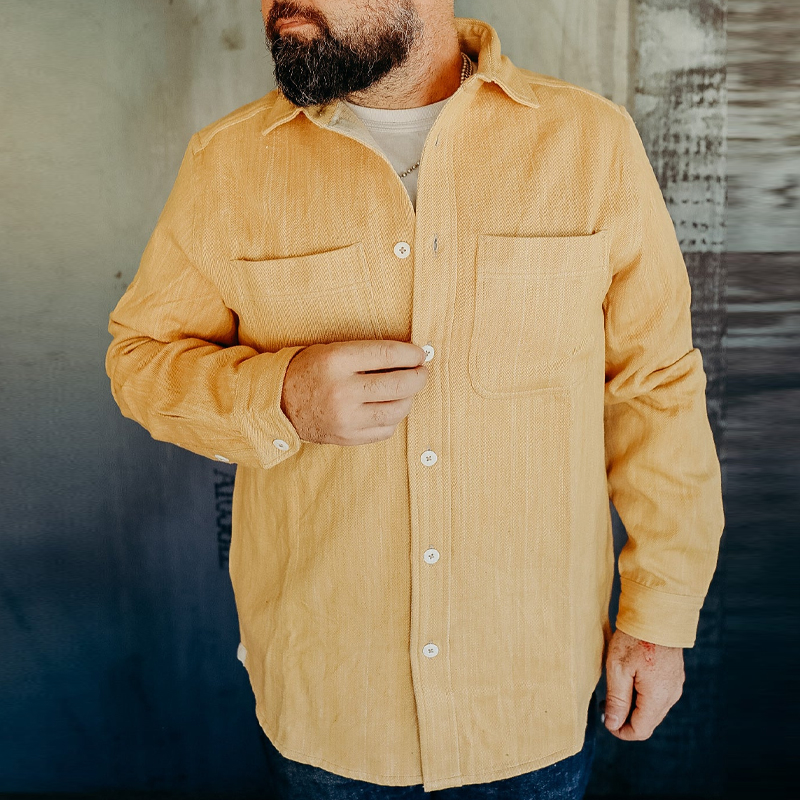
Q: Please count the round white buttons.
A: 7